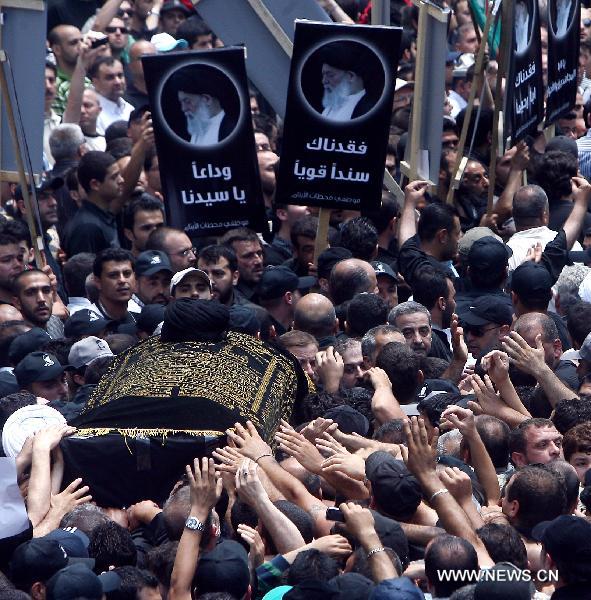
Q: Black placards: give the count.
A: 4